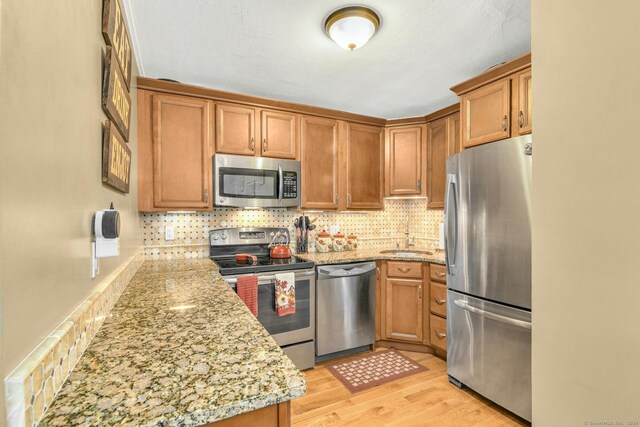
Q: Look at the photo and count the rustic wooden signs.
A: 3